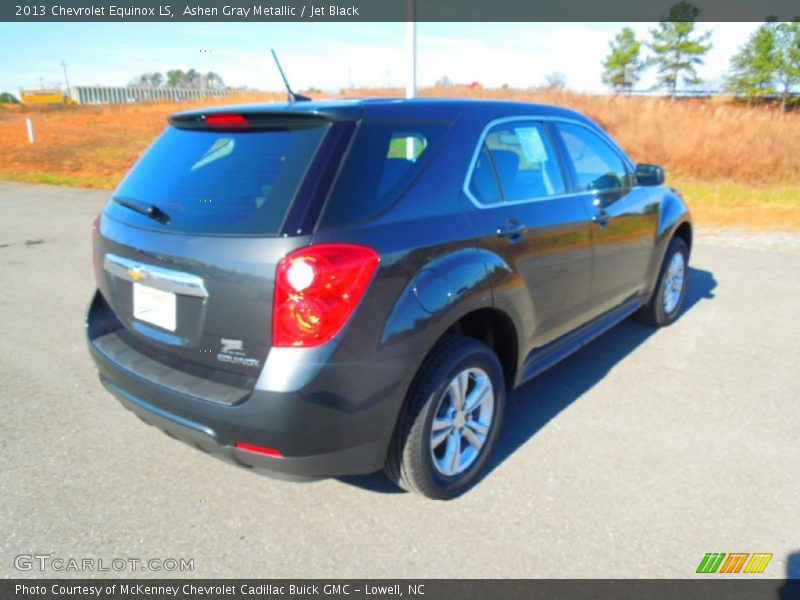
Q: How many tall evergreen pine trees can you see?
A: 4